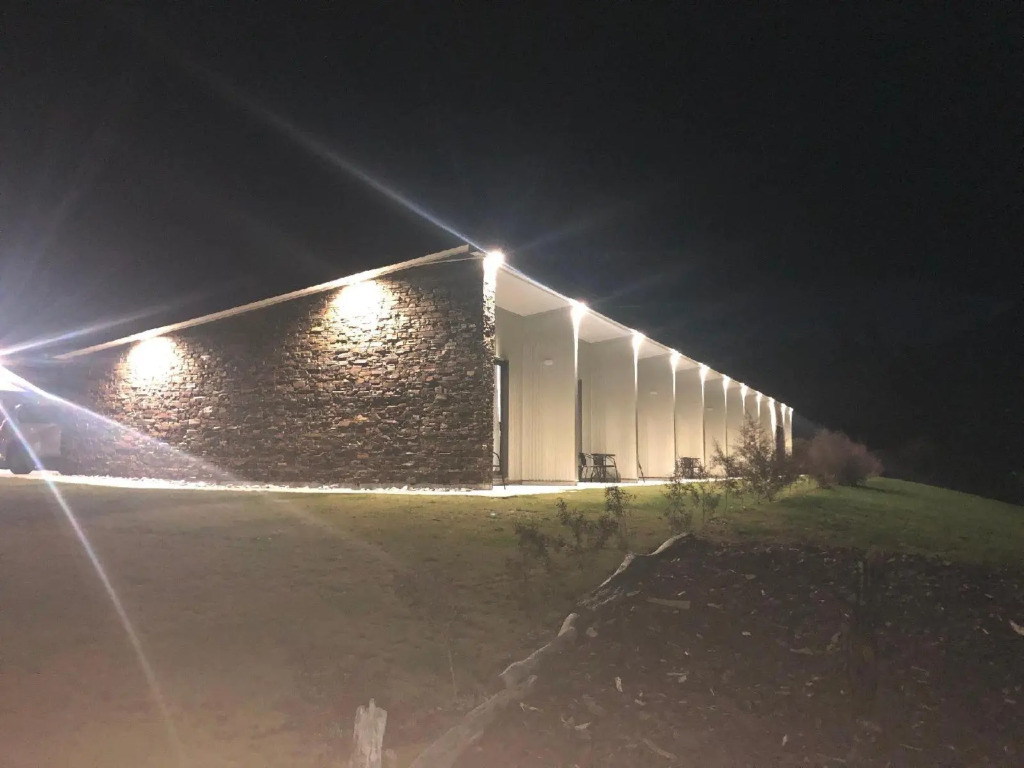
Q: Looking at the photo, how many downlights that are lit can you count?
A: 13